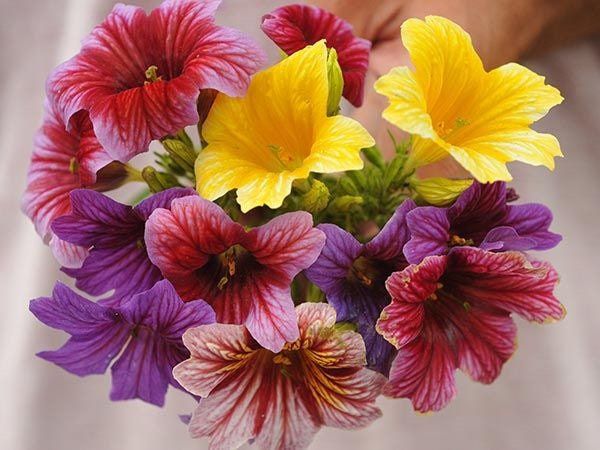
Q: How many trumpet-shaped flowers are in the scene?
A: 12